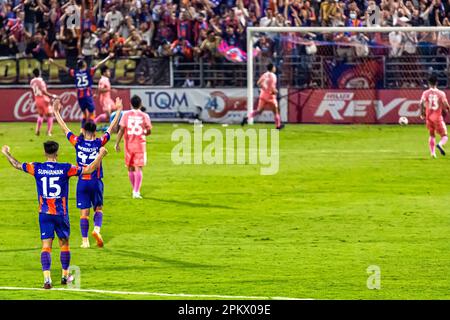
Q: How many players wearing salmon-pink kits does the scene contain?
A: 5